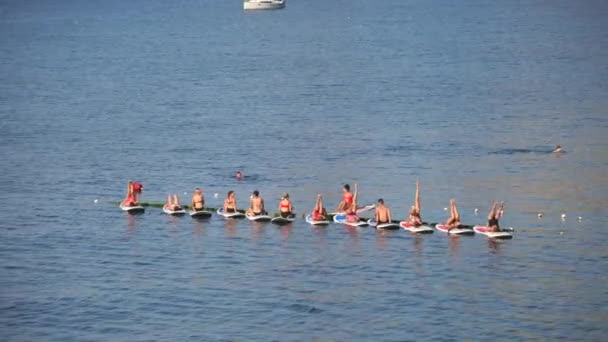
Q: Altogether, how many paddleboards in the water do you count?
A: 13